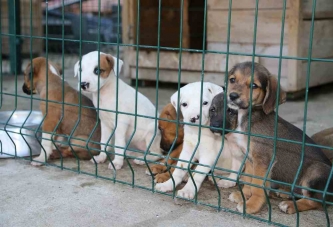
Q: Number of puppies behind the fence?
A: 6